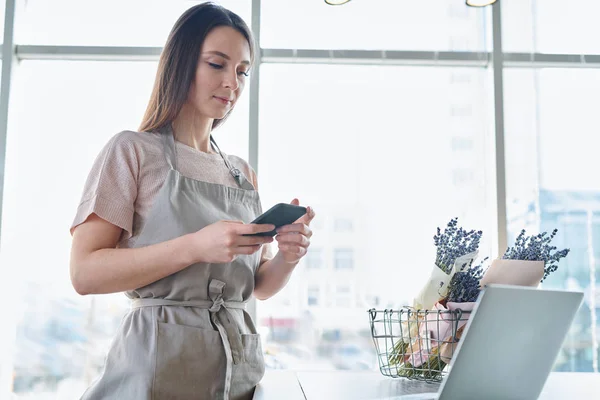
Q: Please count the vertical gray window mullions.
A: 3